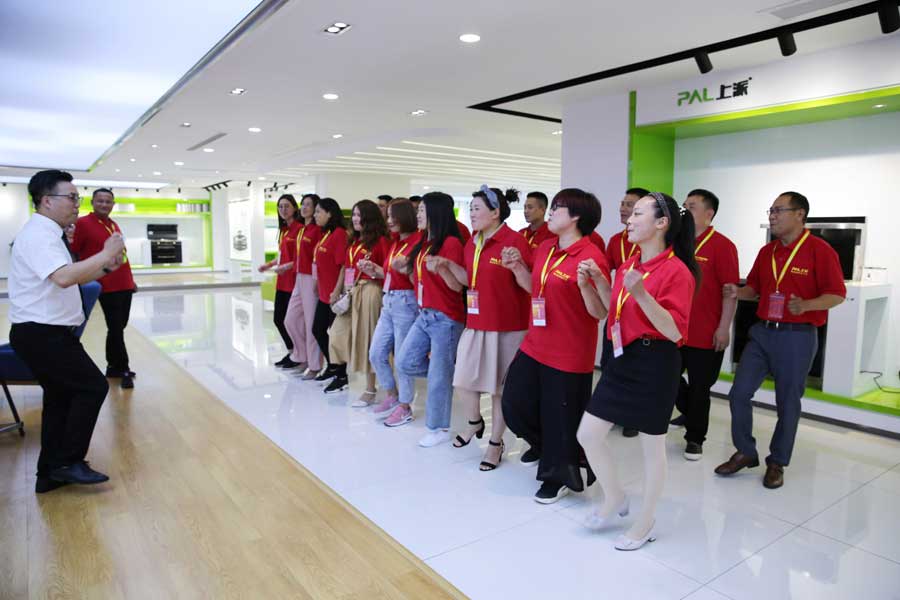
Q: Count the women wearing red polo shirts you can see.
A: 9